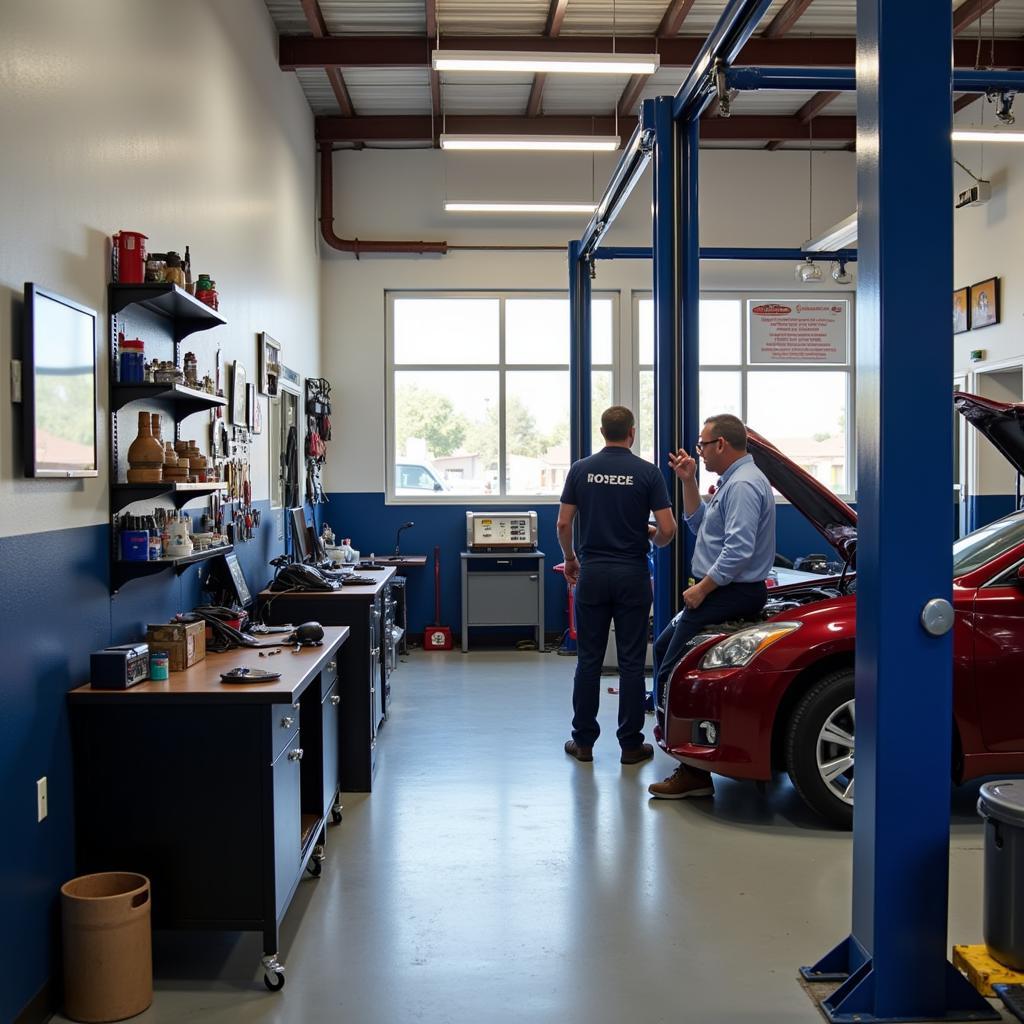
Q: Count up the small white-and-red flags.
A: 0